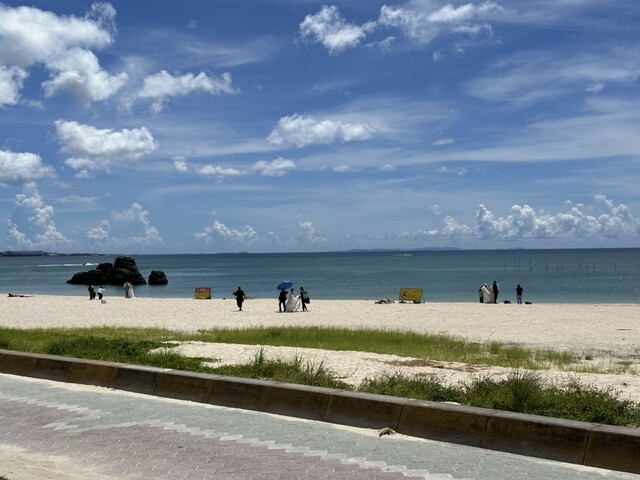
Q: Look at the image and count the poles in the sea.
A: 14